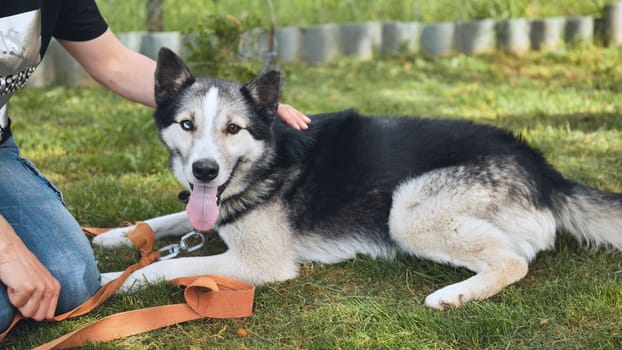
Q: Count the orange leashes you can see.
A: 1